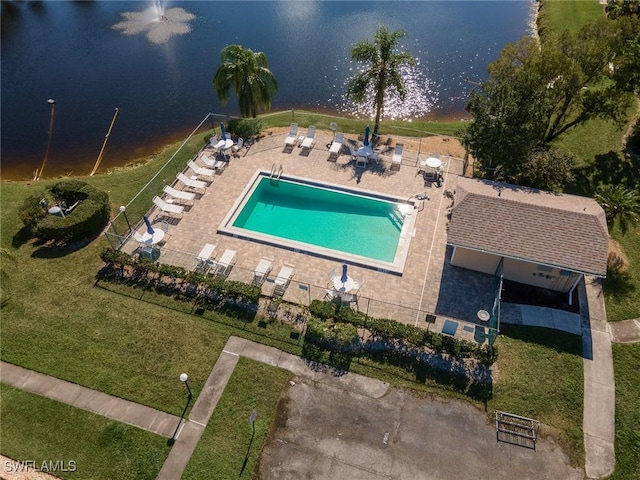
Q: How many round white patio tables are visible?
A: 5